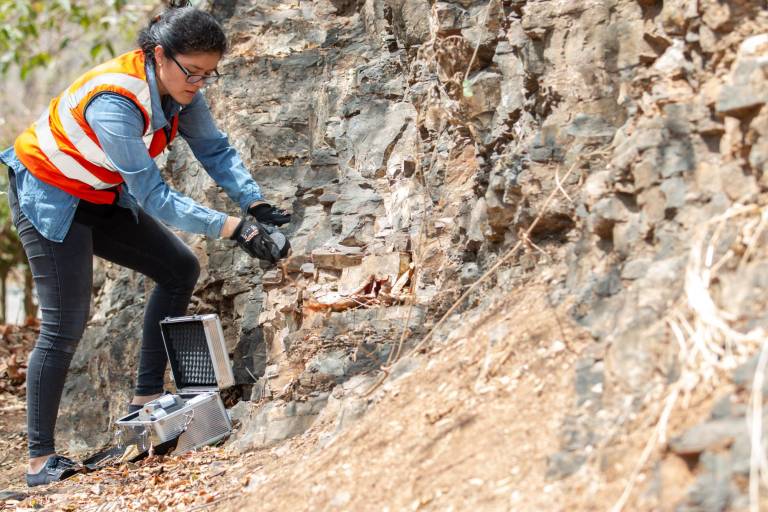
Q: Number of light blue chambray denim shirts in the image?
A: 1